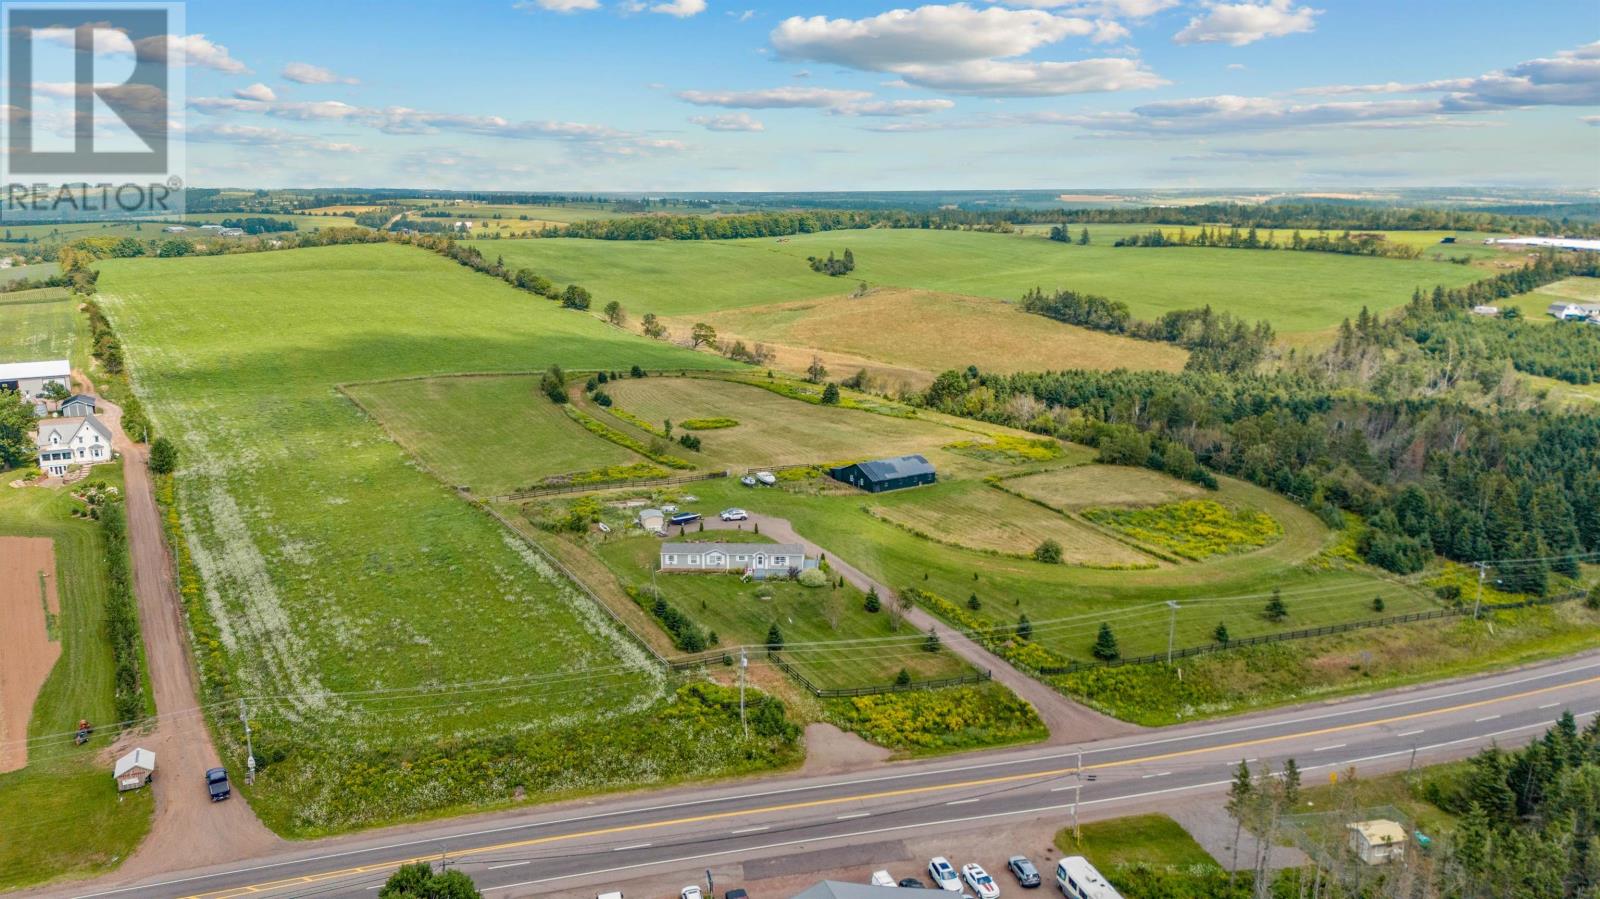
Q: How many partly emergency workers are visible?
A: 0